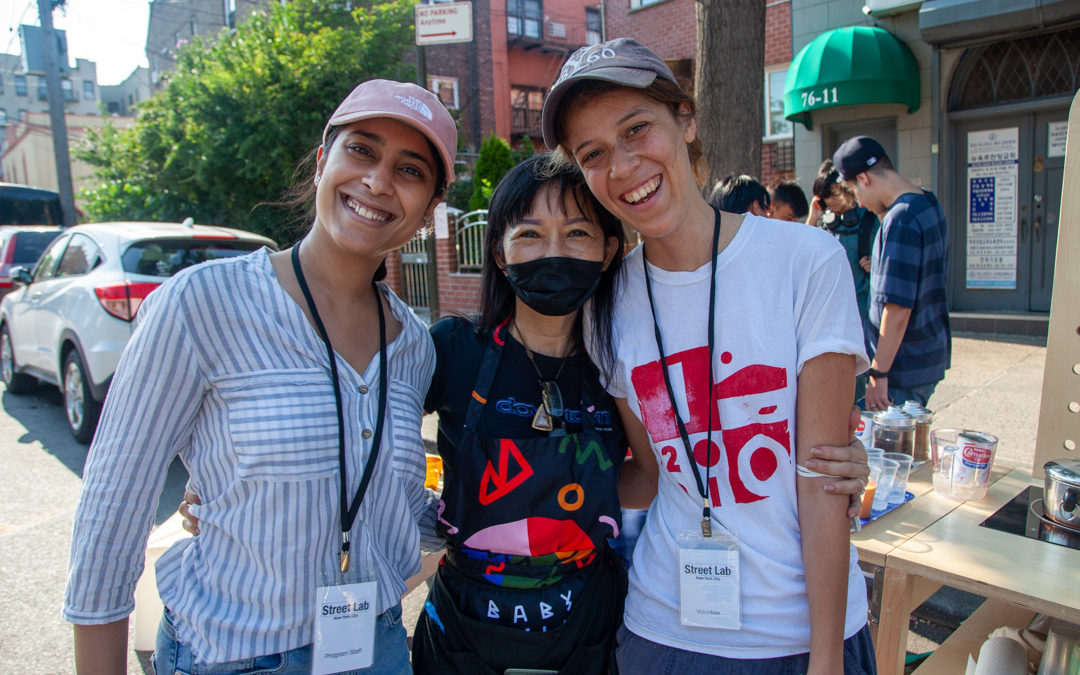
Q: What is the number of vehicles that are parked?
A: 3